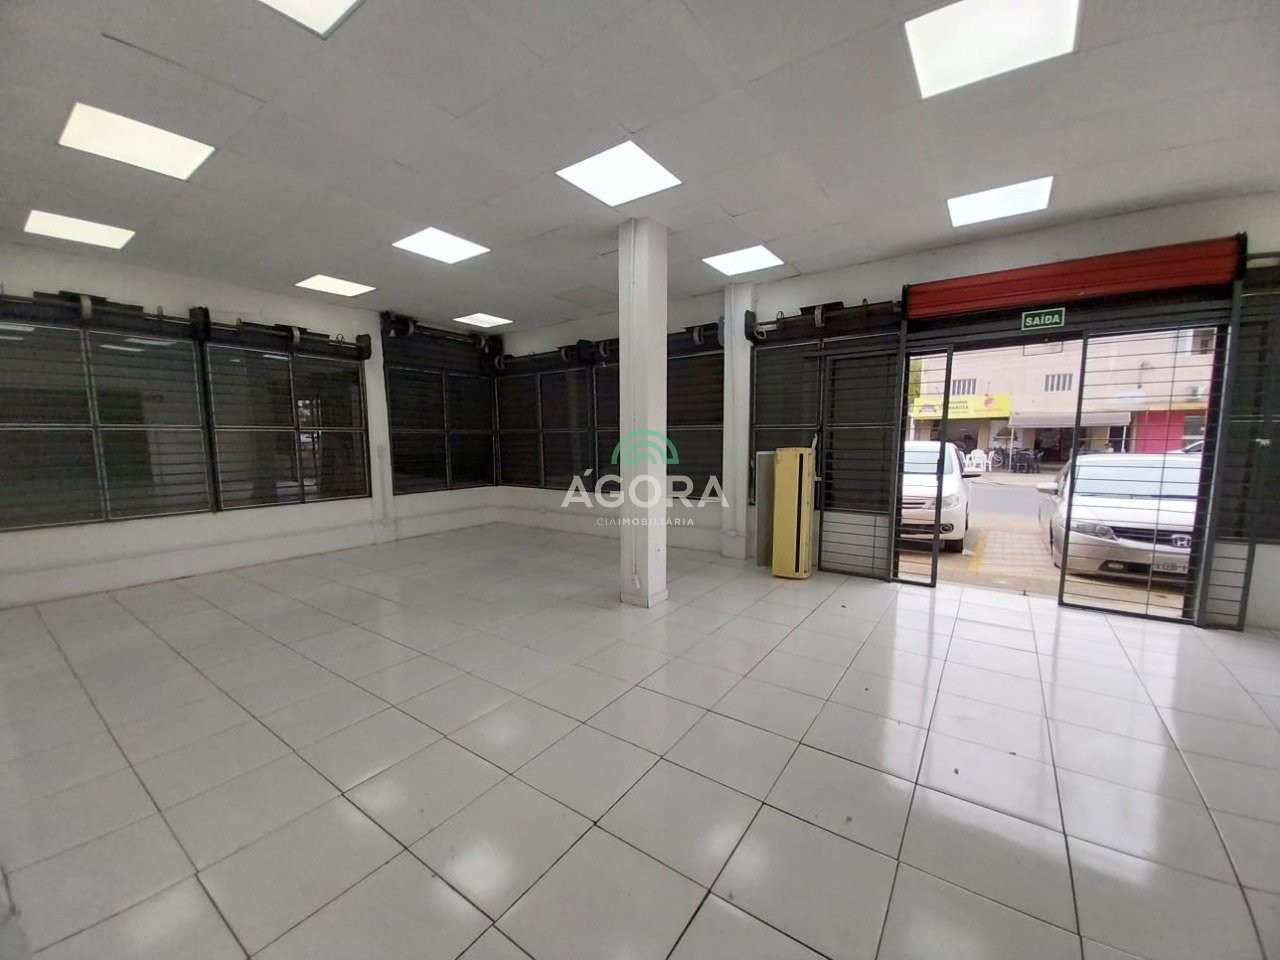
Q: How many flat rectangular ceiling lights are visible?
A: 10